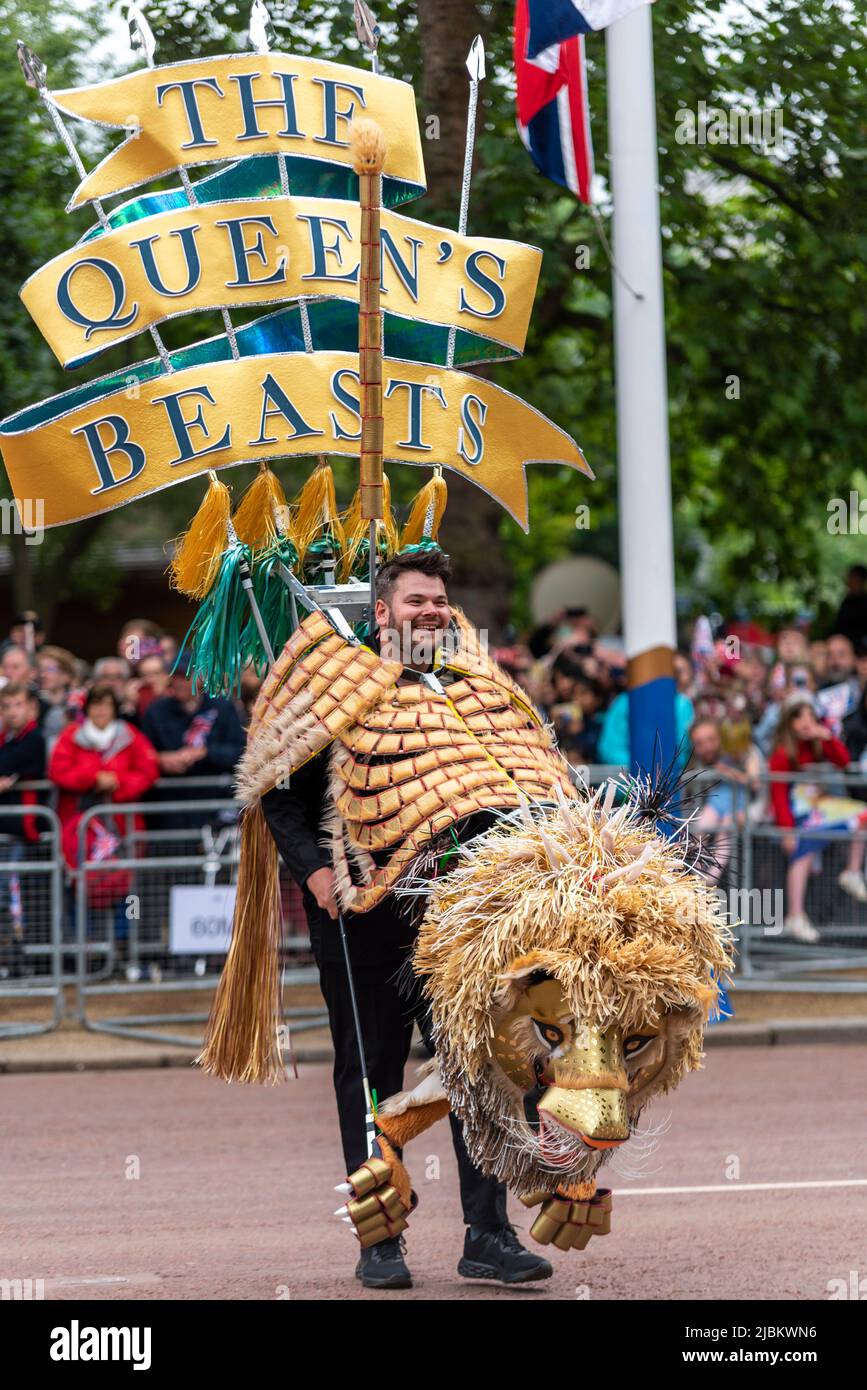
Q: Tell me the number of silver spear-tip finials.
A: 5